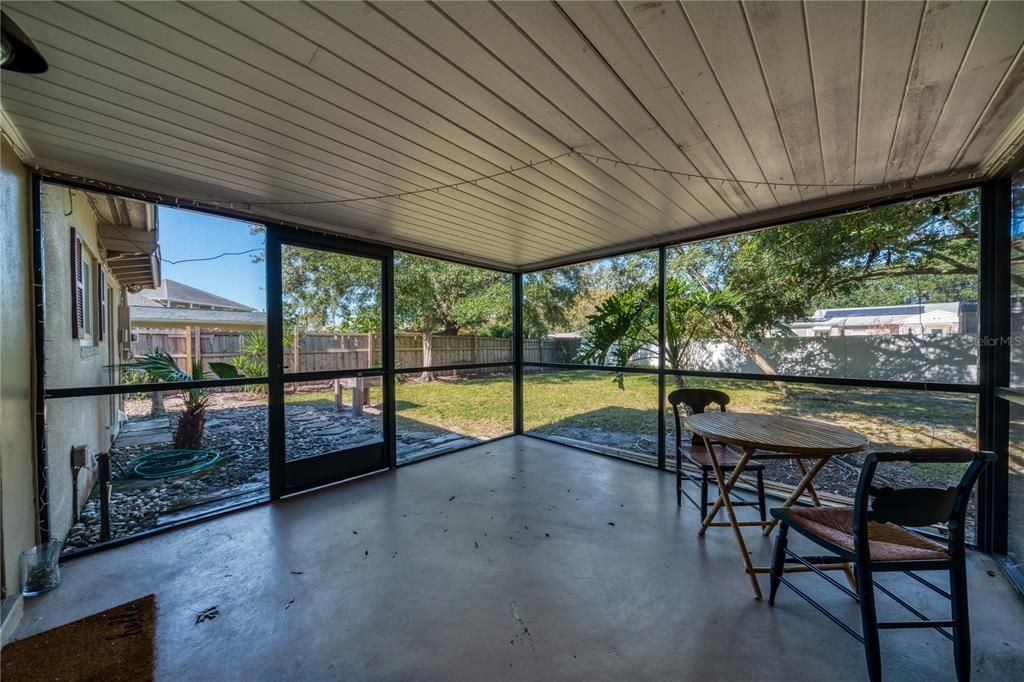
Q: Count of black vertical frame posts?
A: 6